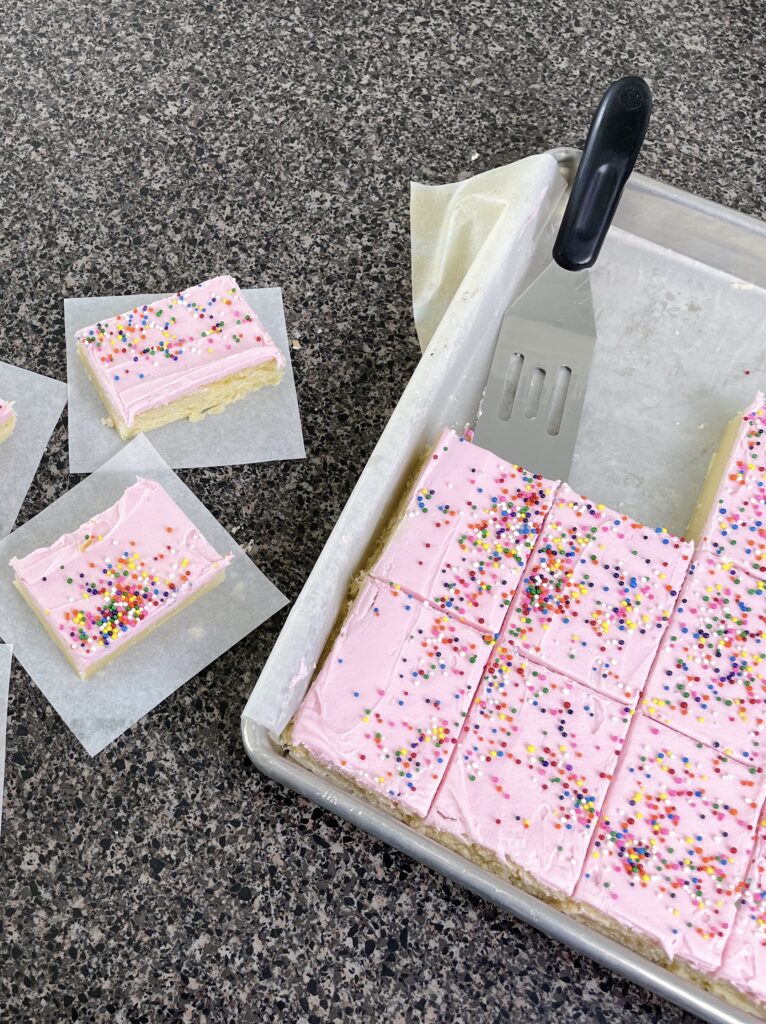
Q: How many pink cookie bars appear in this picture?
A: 11